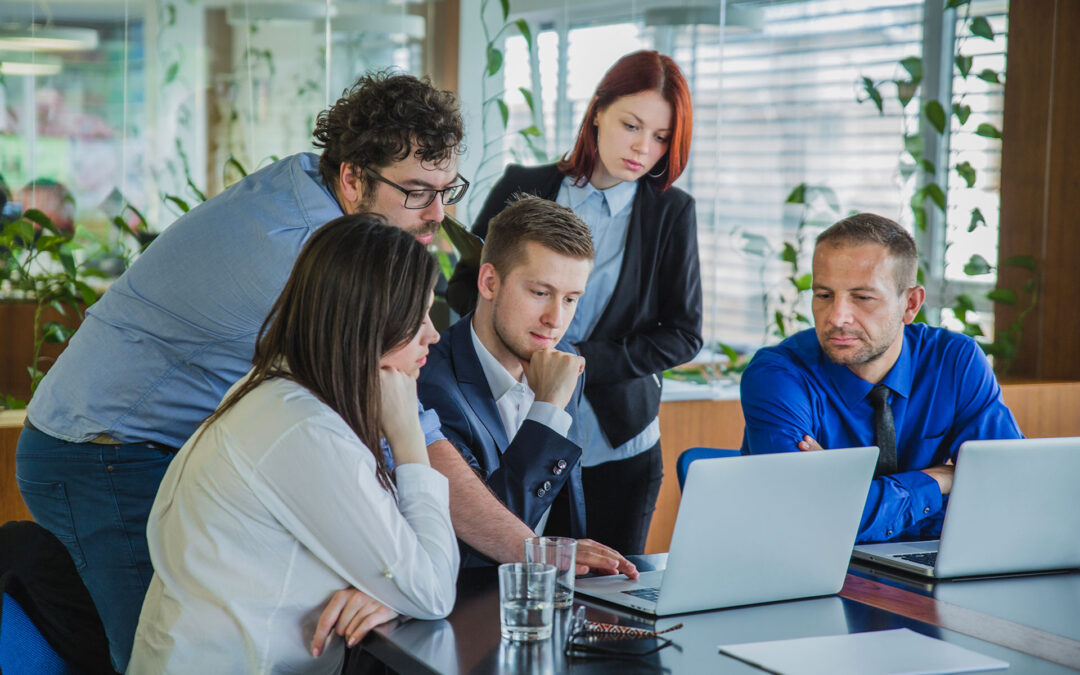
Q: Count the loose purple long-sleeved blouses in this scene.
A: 0